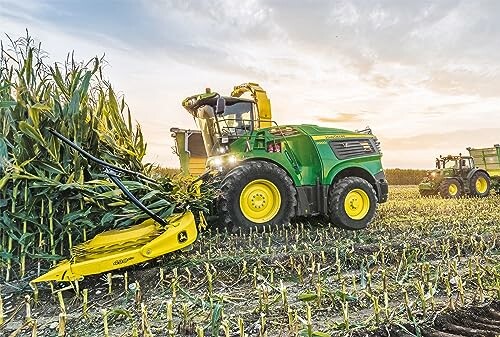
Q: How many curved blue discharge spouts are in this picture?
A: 0